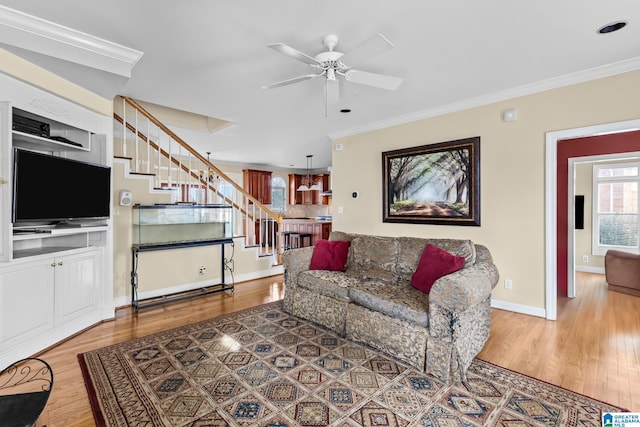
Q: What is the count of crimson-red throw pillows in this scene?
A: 2